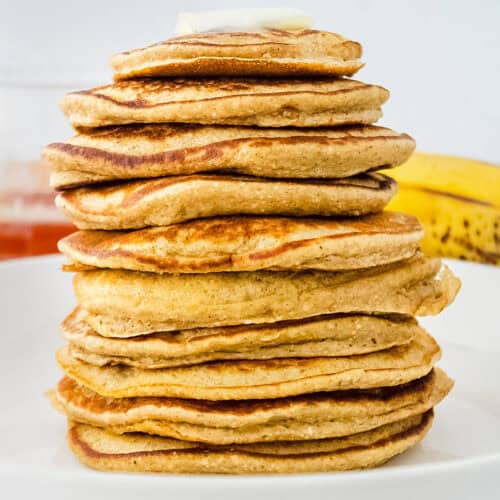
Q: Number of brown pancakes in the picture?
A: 10